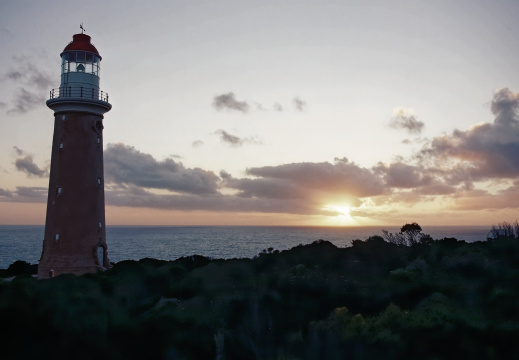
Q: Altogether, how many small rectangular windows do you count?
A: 7